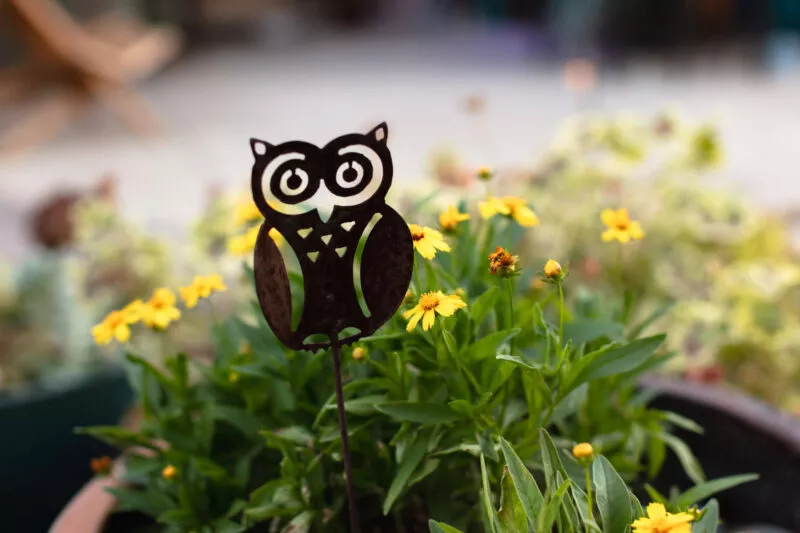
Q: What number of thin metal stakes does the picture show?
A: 1